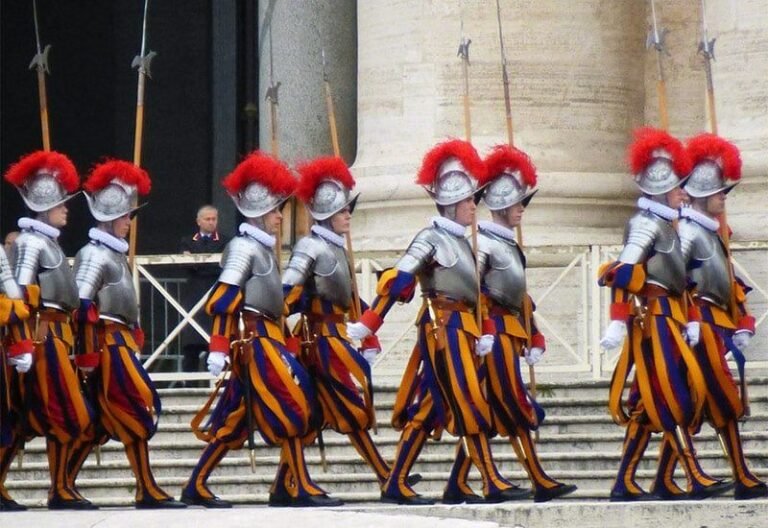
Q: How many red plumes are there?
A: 8